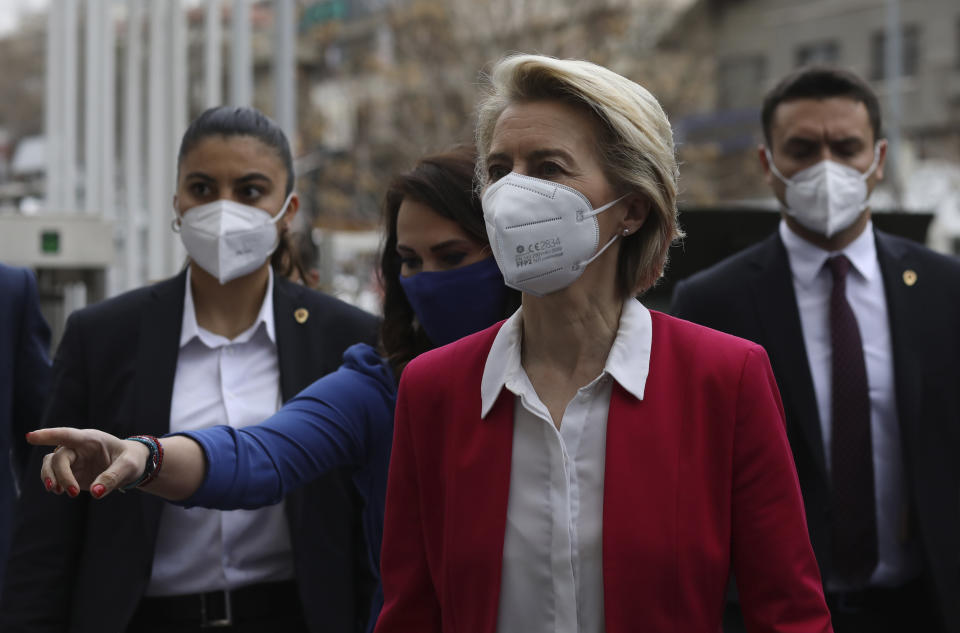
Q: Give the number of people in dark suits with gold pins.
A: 2